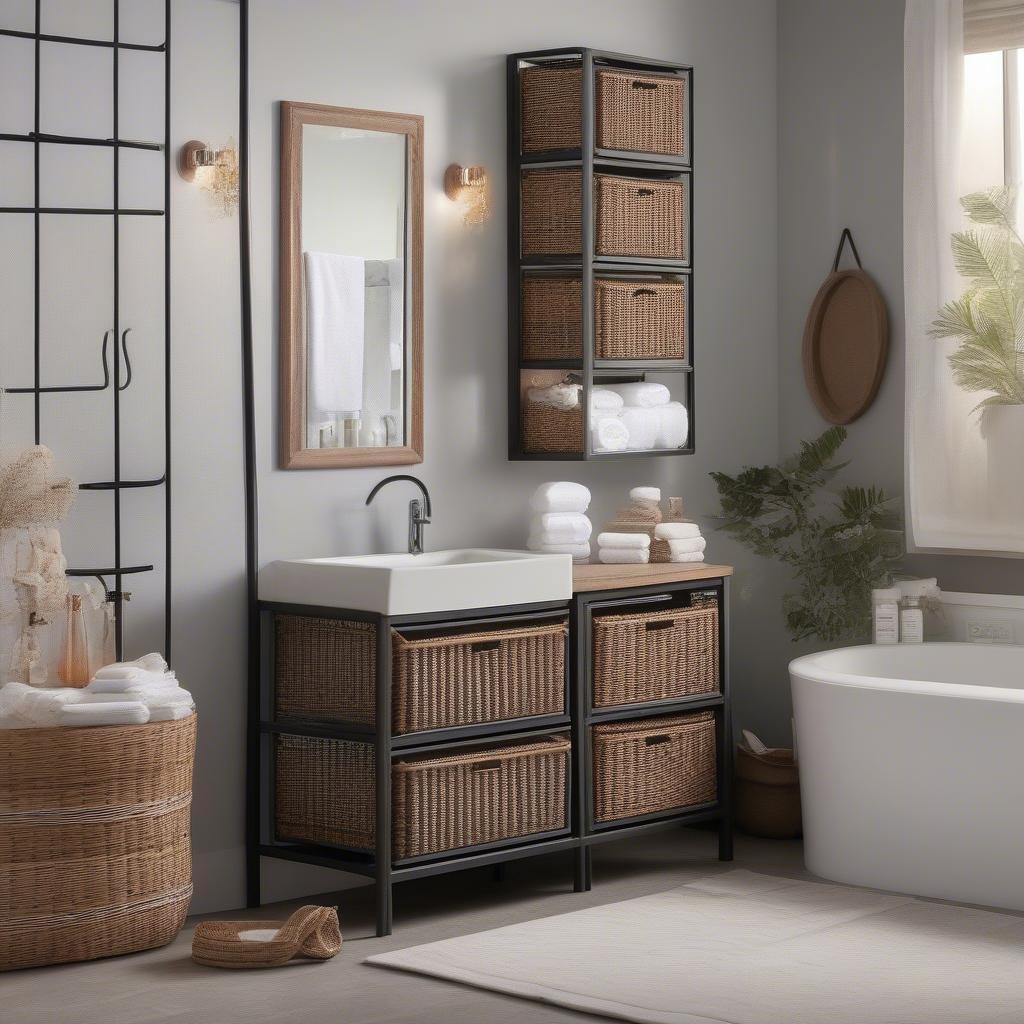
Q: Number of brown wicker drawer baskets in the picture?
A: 7